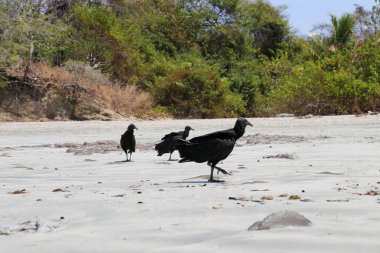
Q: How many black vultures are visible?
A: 3